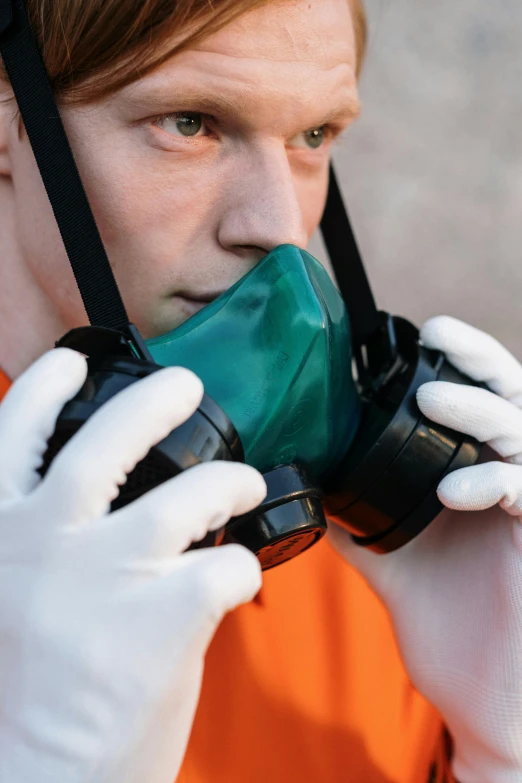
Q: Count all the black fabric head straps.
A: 2